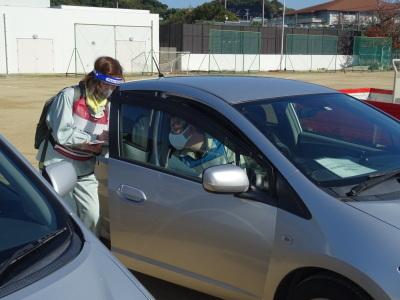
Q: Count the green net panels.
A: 3